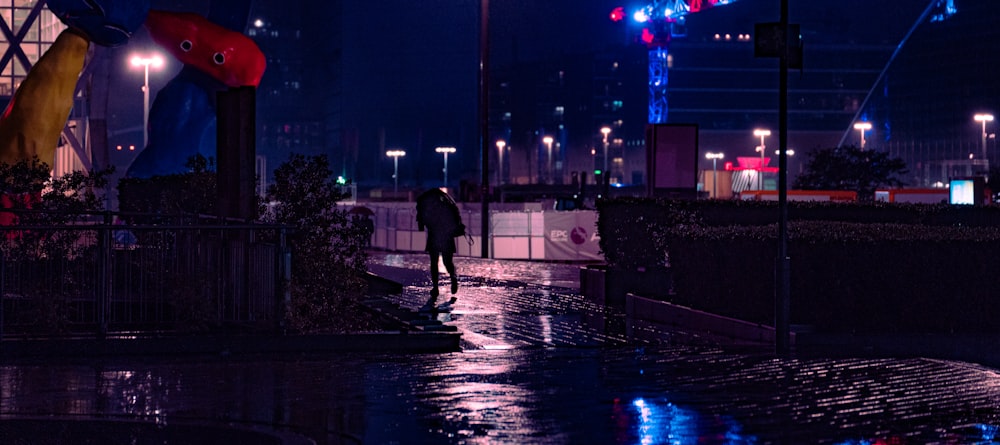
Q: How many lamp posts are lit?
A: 11